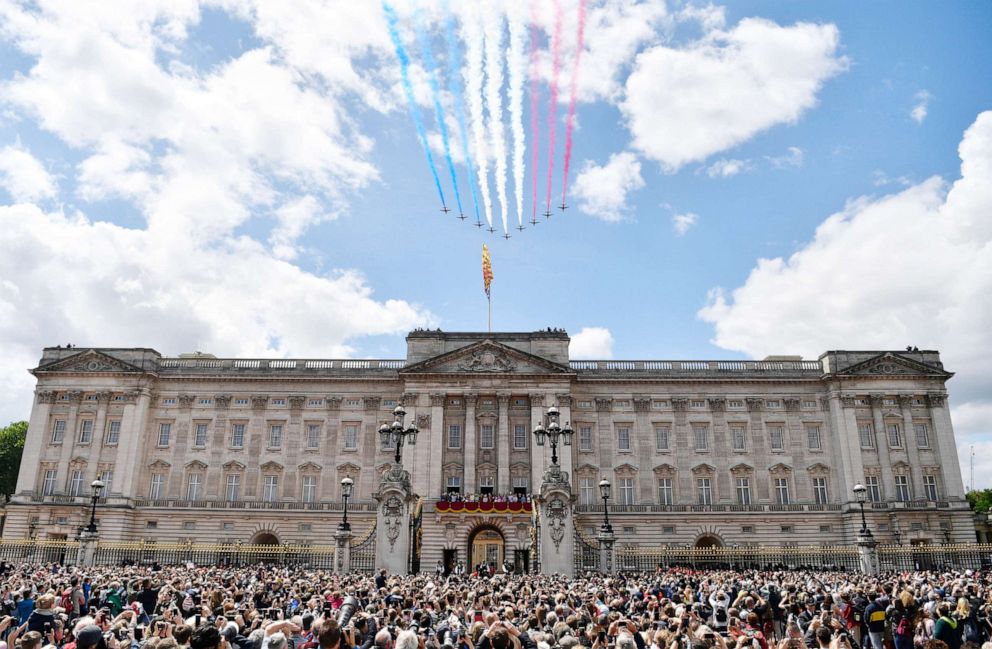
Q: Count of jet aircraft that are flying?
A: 9